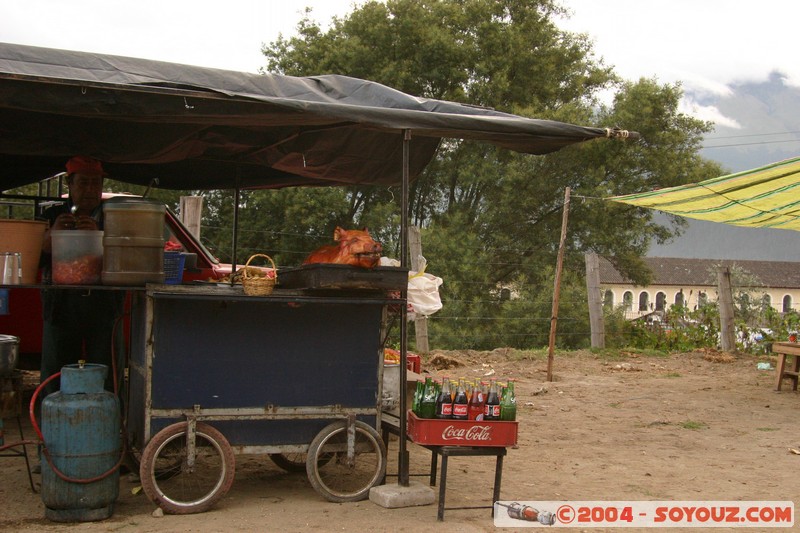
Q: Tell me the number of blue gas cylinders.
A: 1